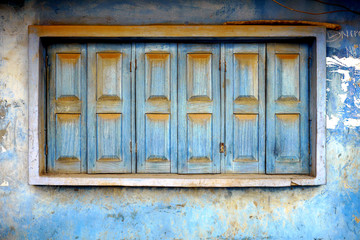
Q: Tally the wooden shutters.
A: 6